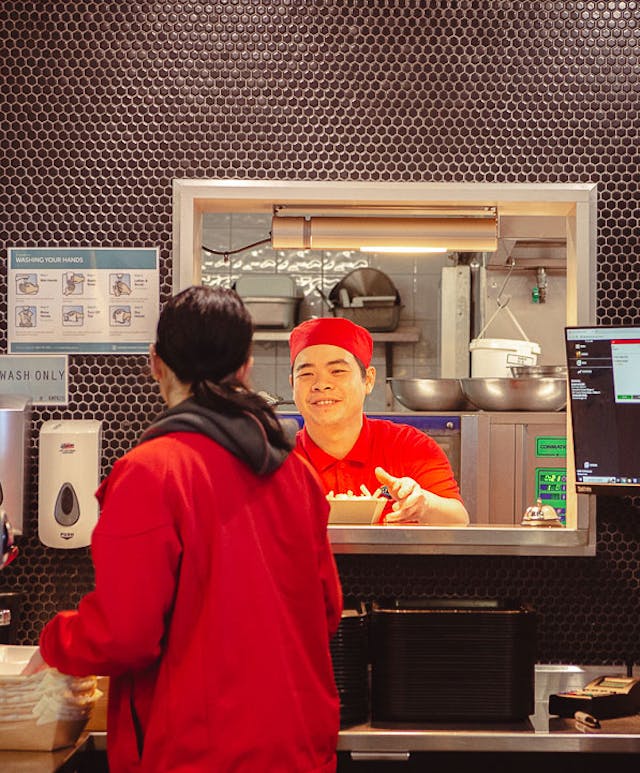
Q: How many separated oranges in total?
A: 0